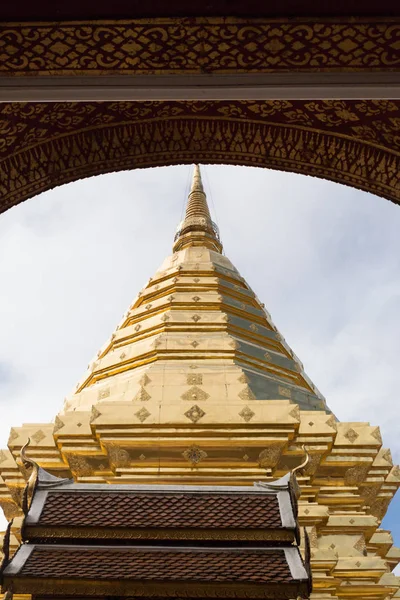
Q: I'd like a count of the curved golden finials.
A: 2